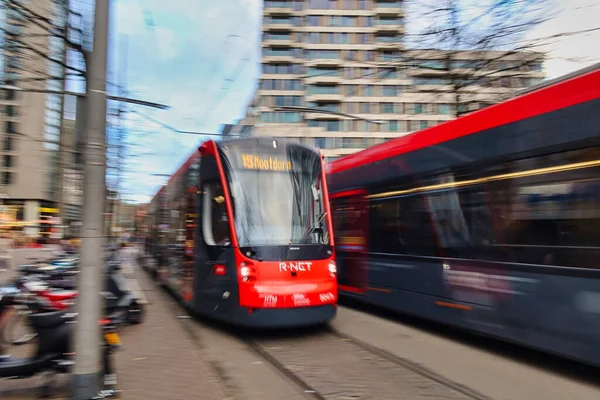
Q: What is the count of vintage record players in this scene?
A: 0